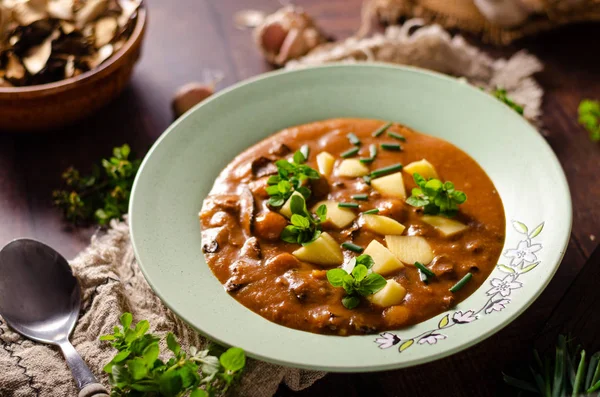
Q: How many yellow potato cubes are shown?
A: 12